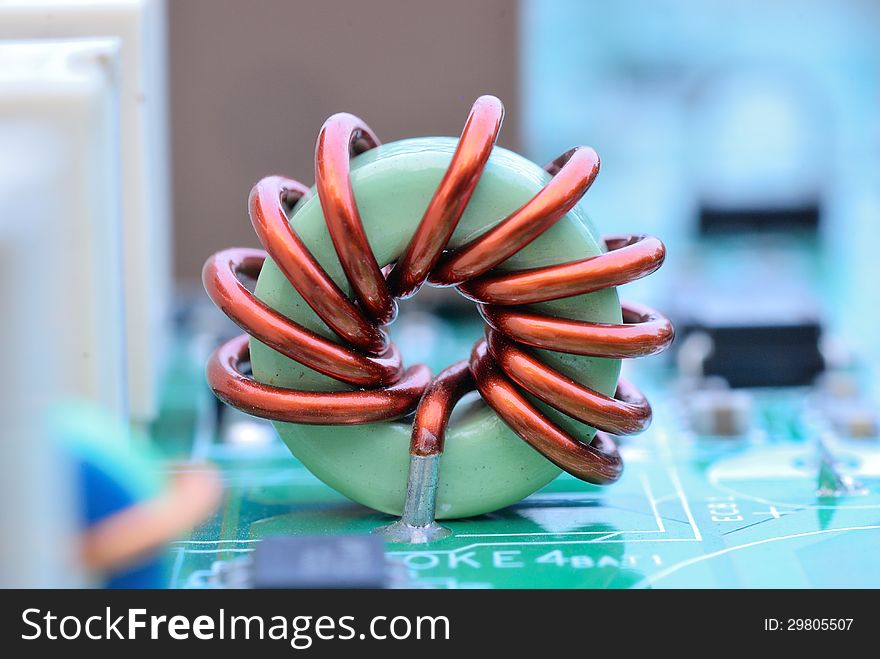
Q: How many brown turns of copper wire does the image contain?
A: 10